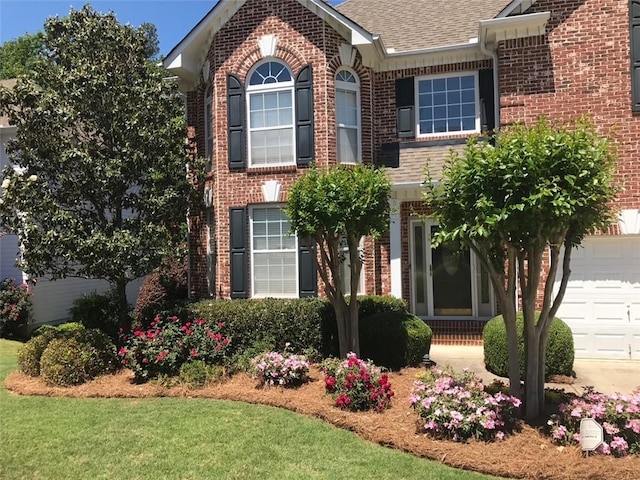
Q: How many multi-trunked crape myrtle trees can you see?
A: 2